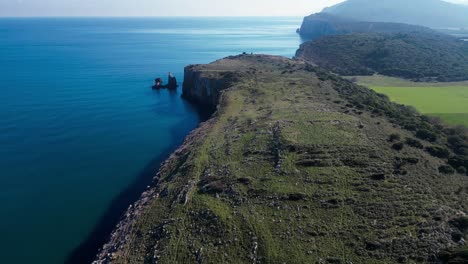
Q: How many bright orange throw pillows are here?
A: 0